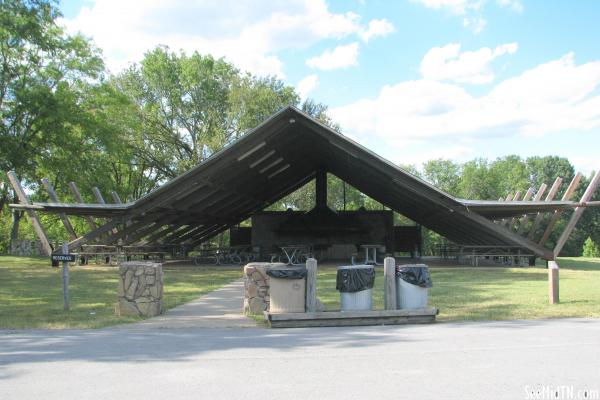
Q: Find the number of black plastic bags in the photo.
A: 3